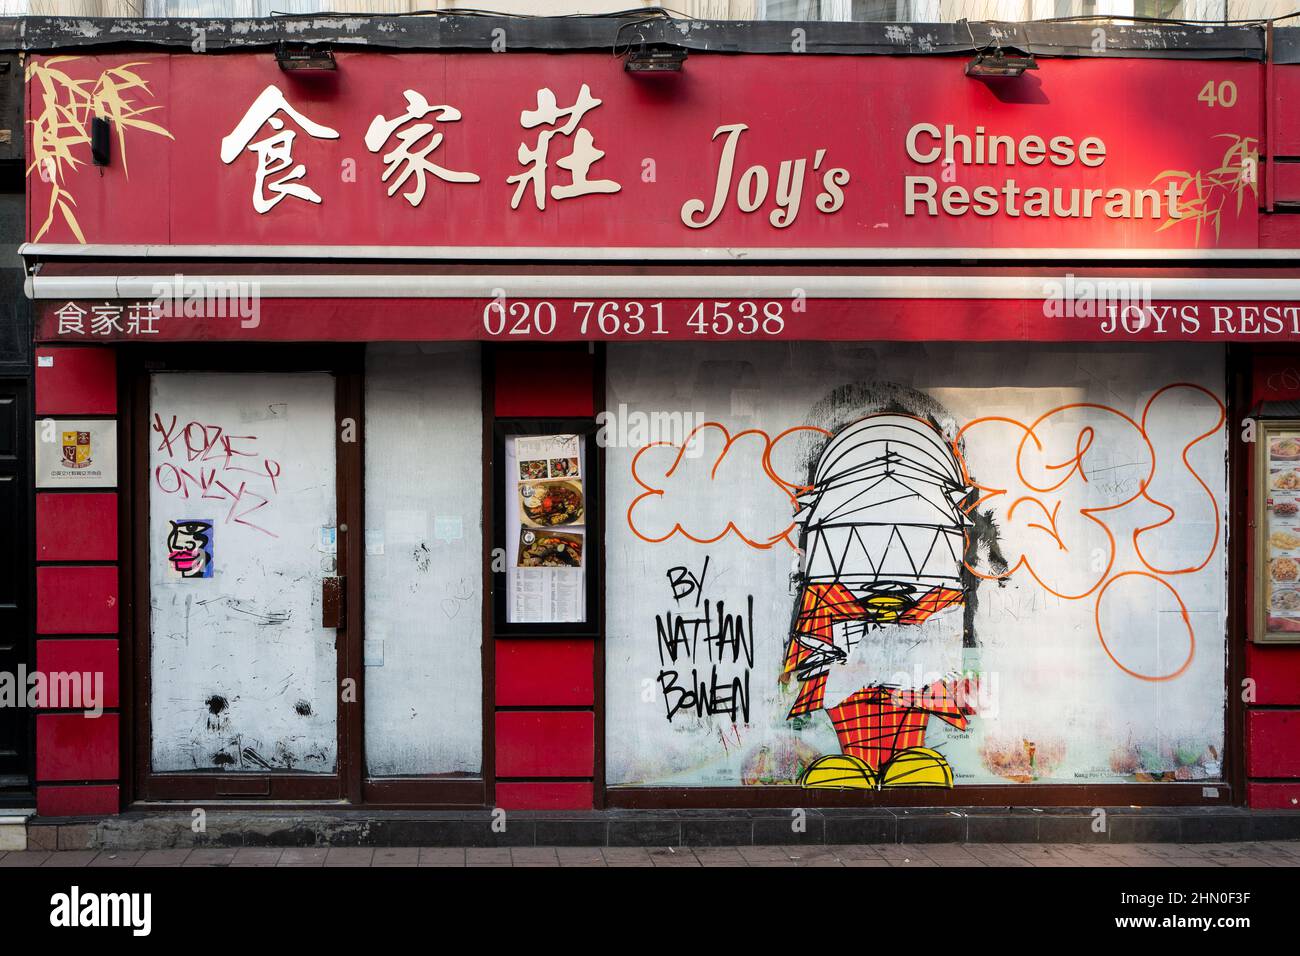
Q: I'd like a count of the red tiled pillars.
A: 3